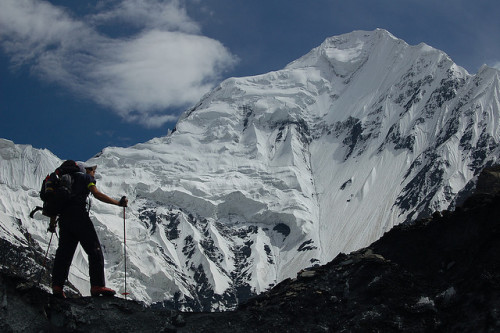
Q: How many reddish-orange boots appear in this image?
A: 2